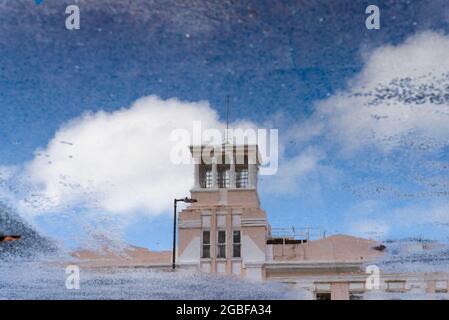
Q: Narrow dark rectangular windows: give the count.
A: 3